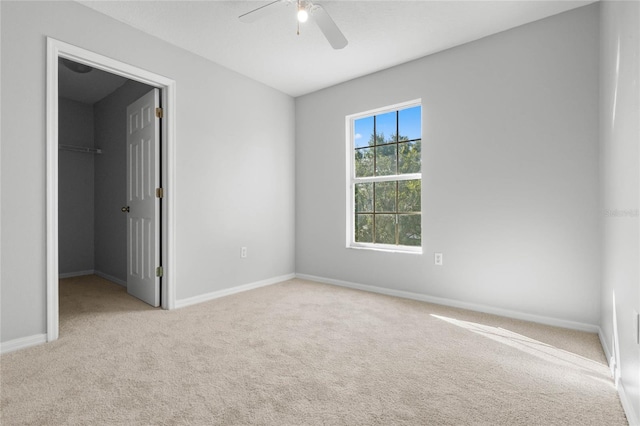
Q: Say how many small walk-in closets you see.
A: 1